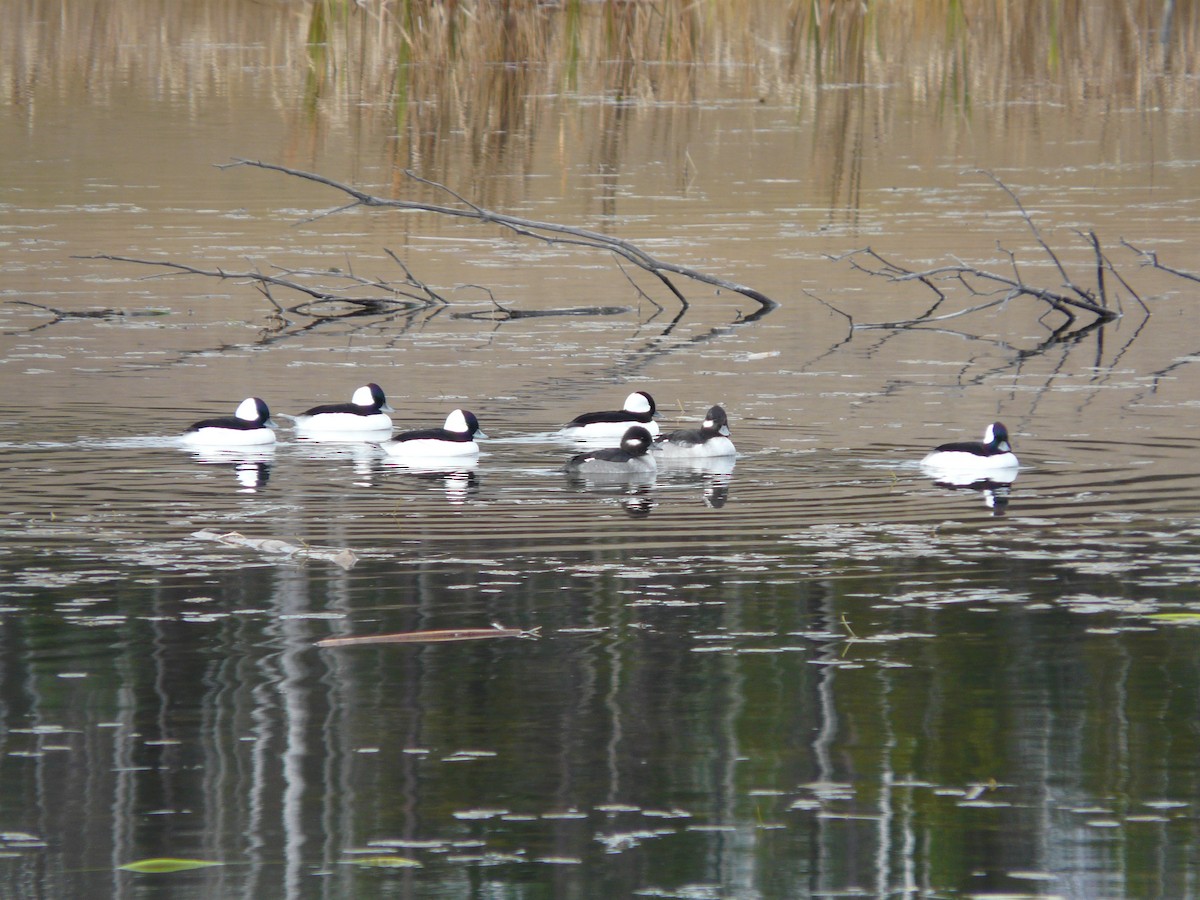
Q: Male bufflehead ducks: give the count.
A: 5